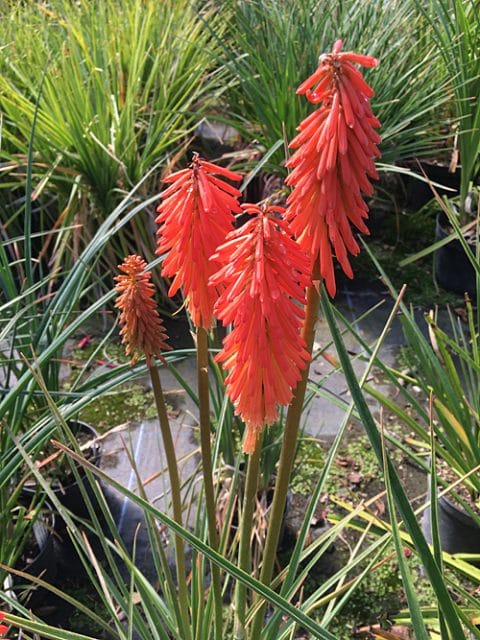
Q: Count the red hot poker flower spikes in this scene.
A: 4